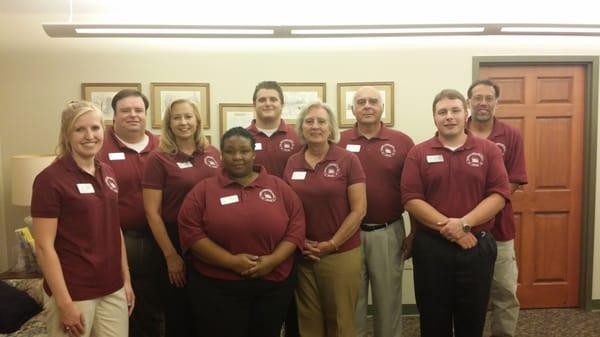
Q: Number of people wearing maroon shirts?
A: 9